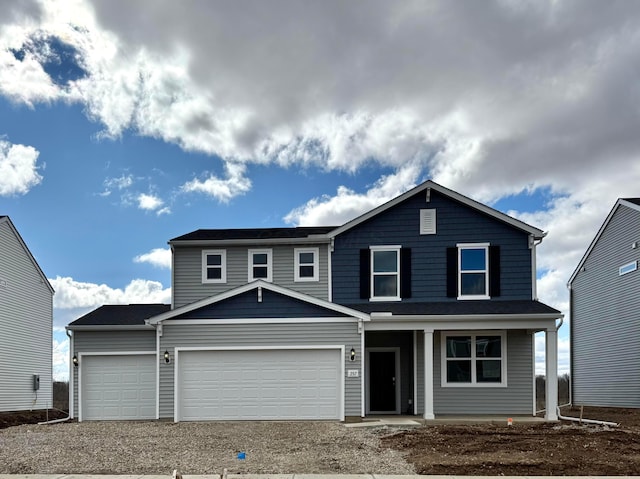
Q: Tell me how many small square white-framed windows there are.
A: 3